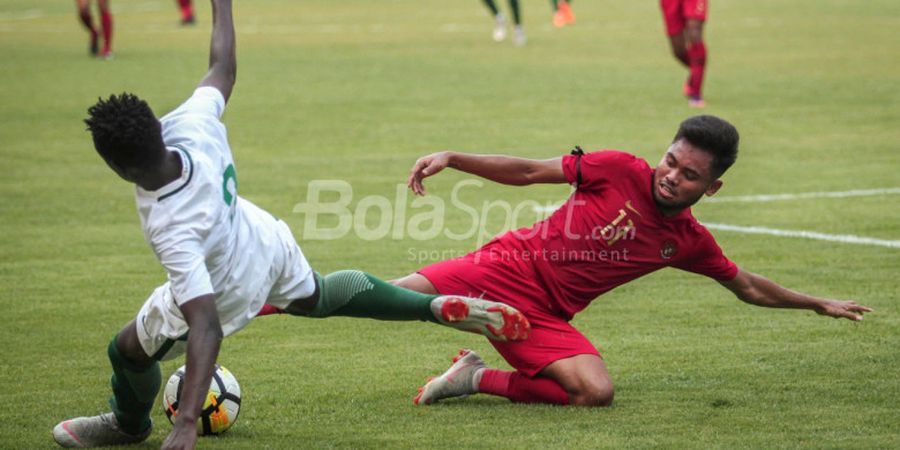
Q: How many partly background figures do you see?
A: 5